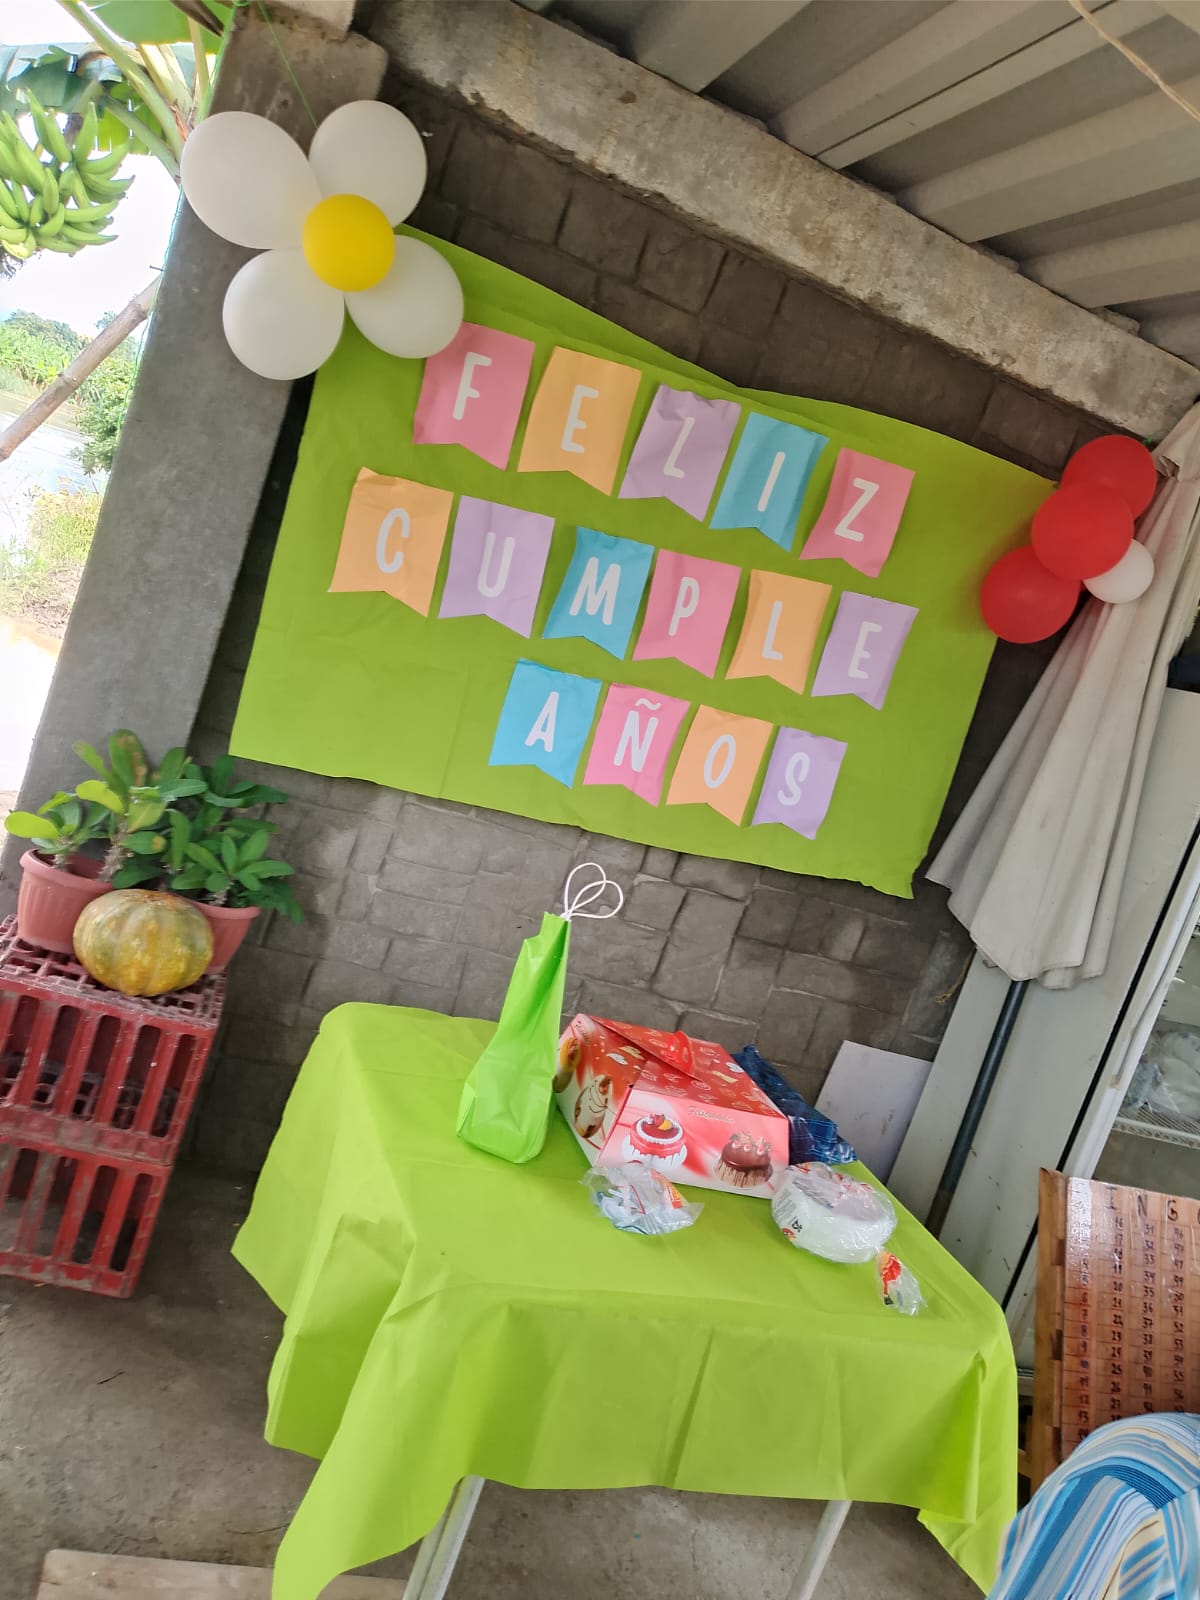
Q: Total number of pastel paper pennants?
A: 15